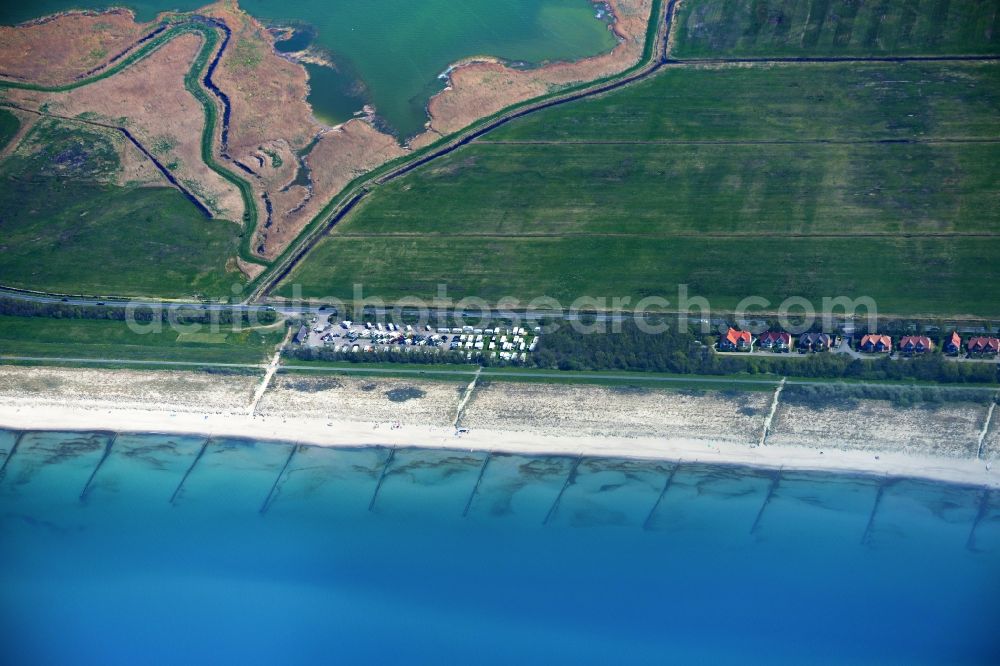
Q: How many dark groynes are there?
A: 11